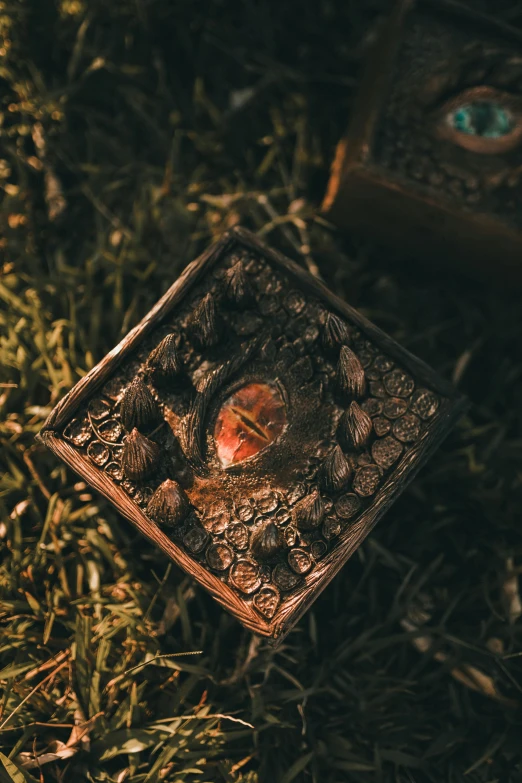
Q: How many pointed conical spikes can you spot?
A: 12